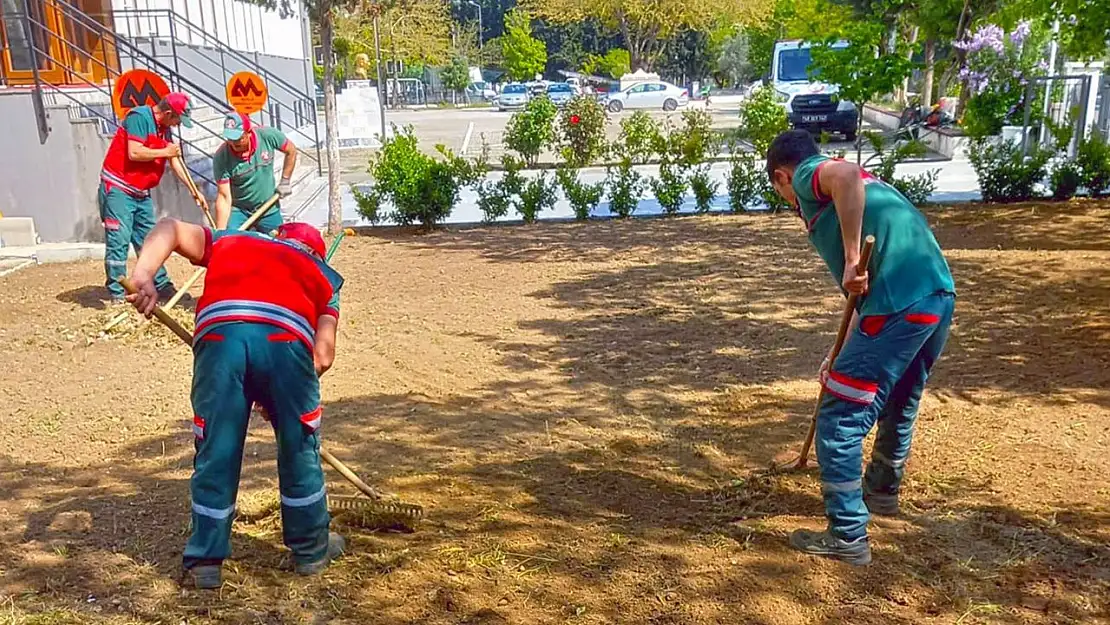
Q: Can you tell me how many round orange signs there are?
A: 2